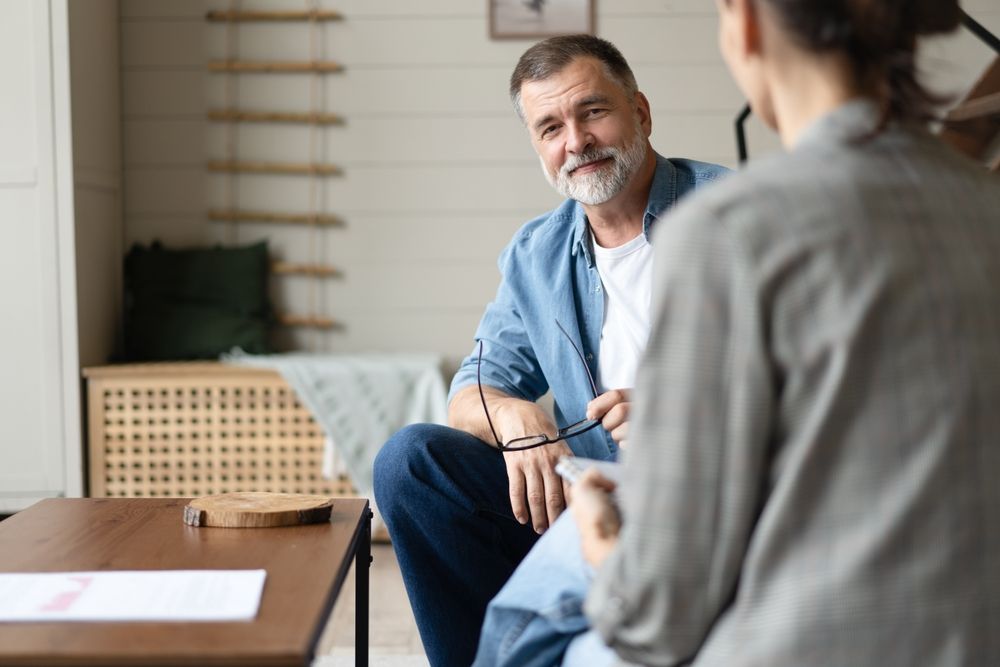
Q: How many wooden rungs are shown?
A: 7